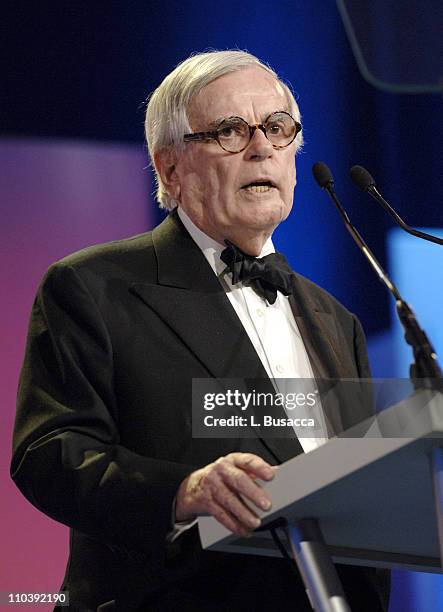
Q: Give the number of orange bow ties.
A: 0